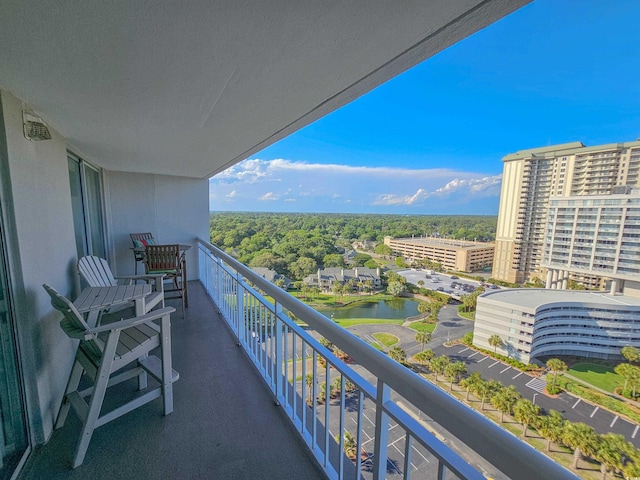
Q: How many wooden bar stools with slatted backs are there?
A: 2